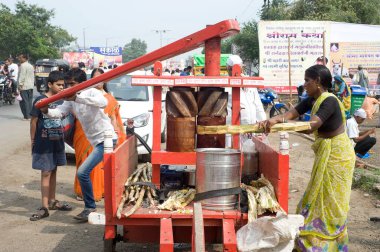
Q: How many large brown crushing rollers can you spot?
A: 2